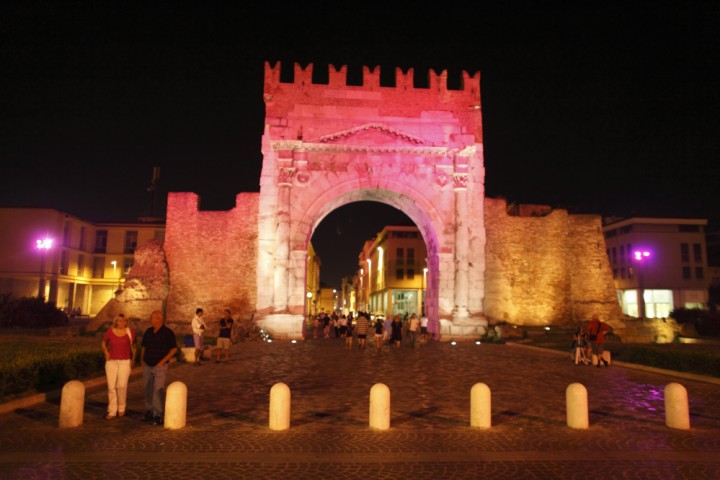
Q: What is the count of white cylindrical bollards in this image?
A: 7